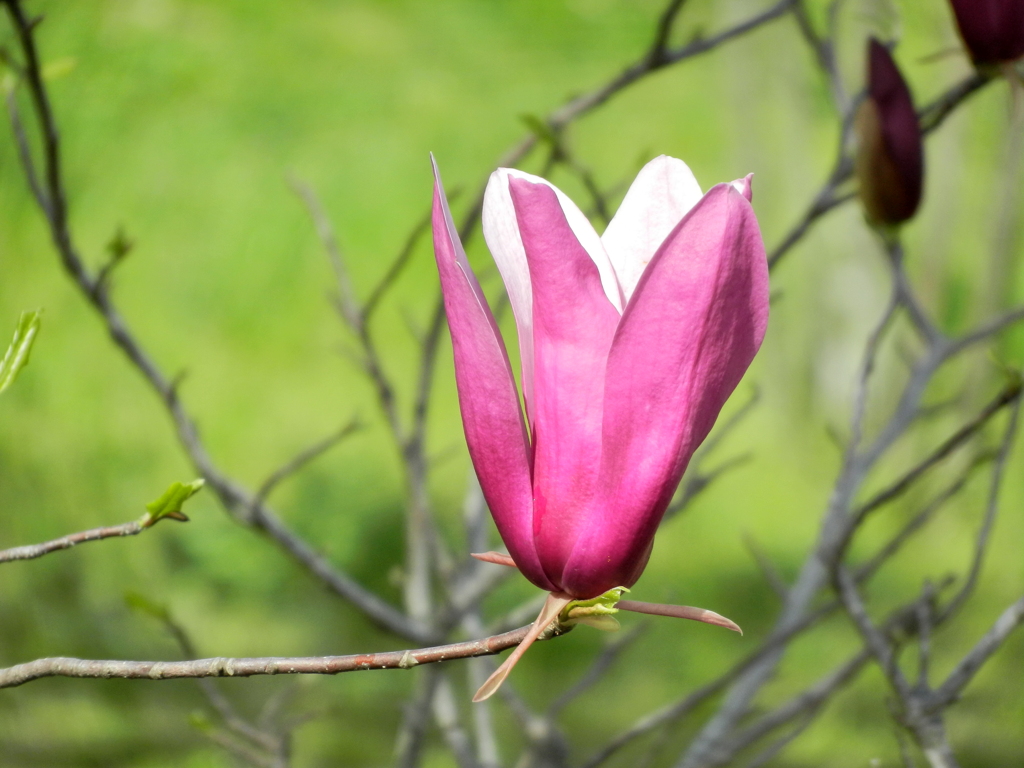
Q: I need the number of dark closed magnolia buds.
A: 2